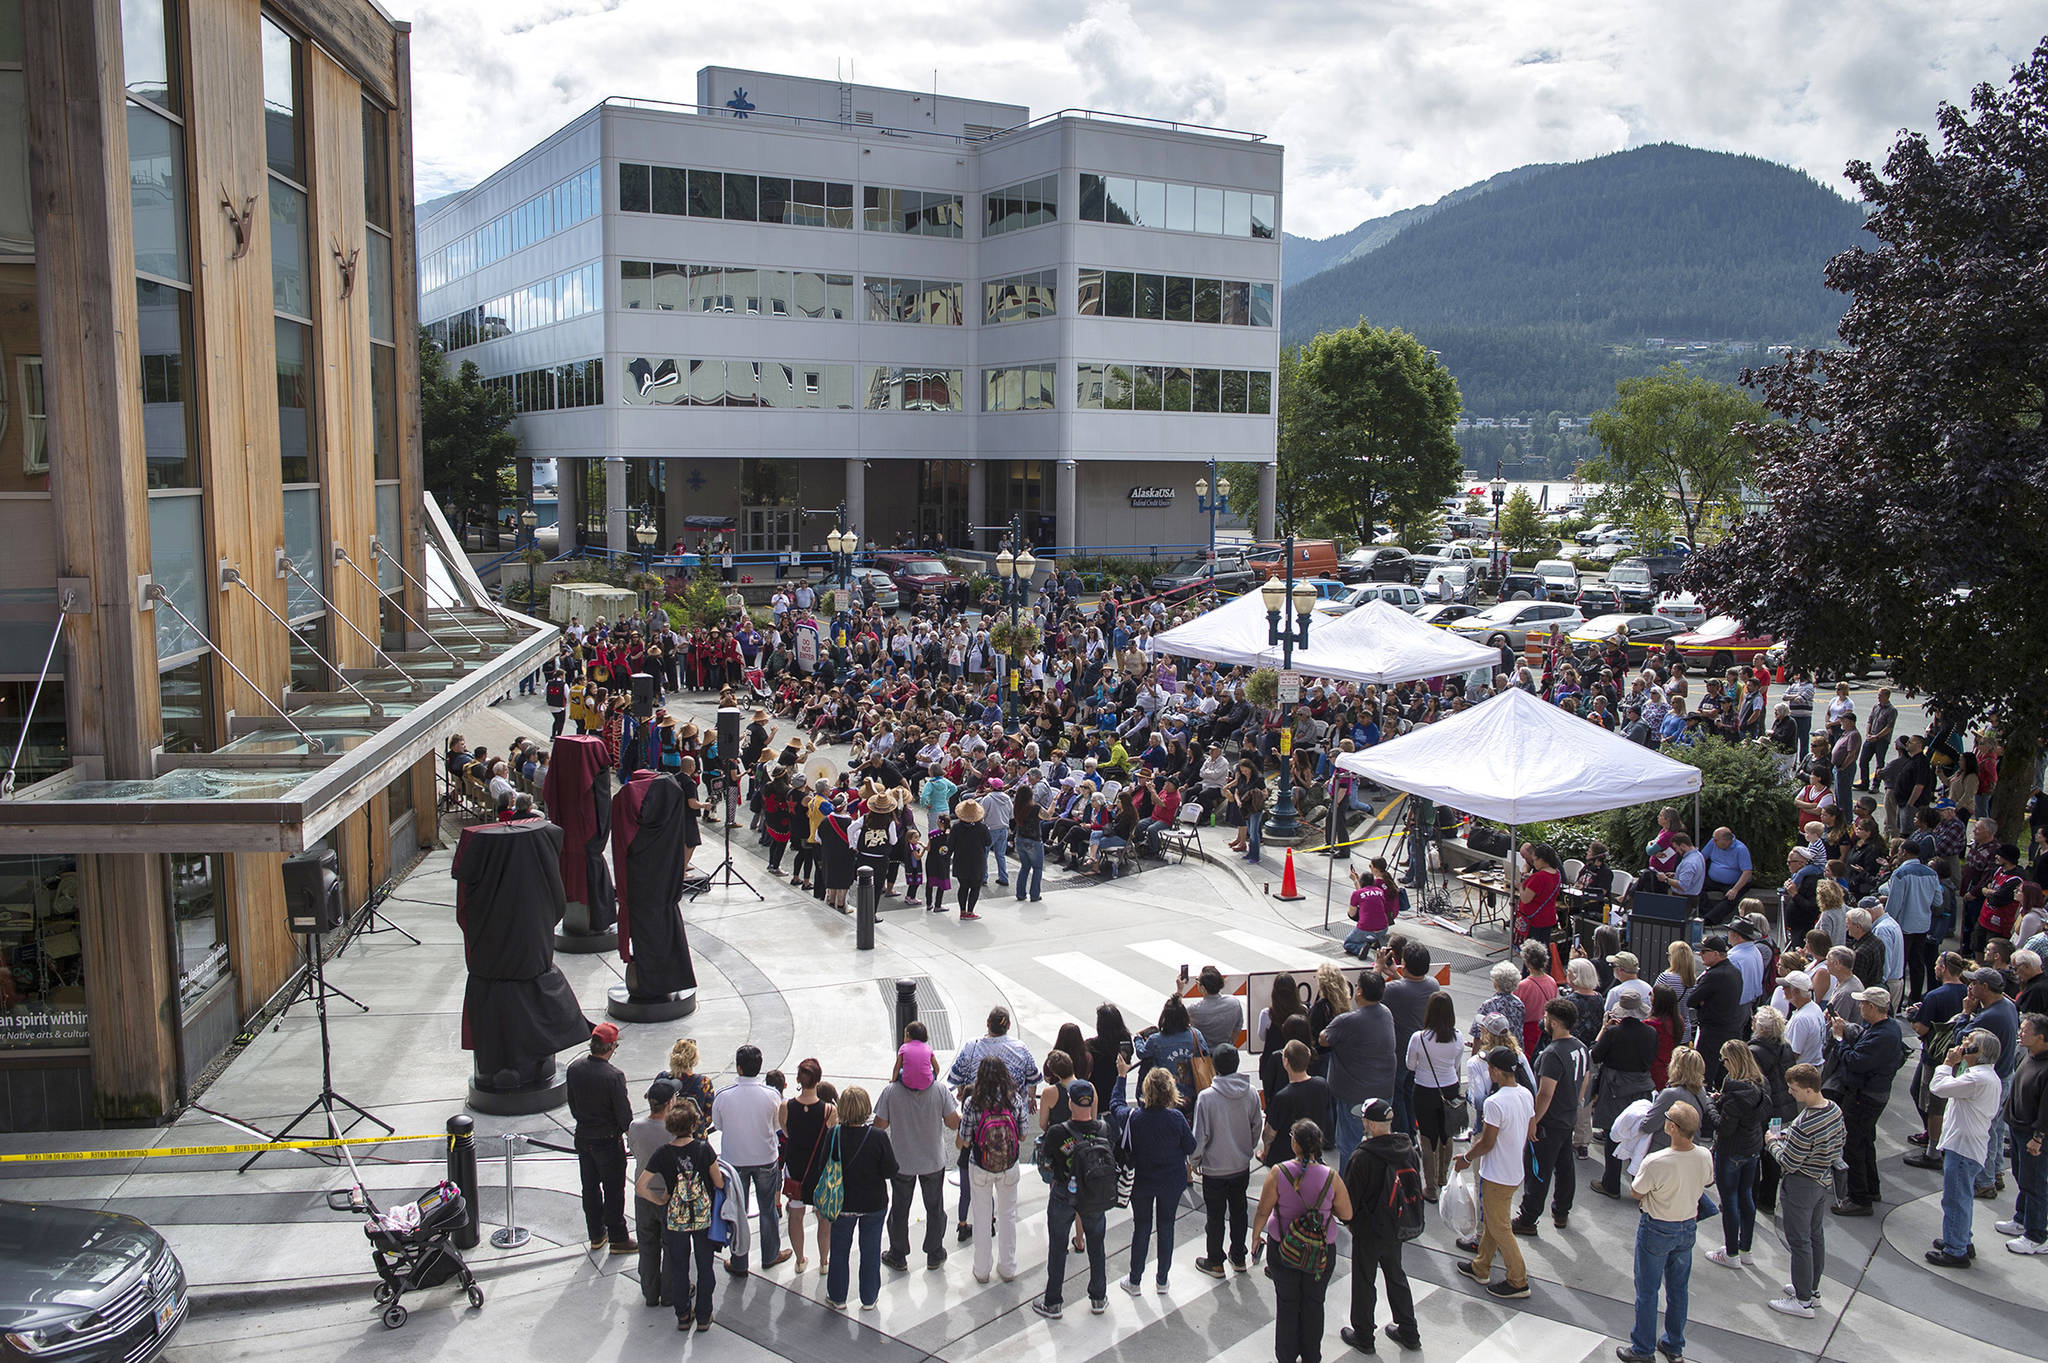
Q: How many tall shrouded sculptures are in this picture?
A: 3